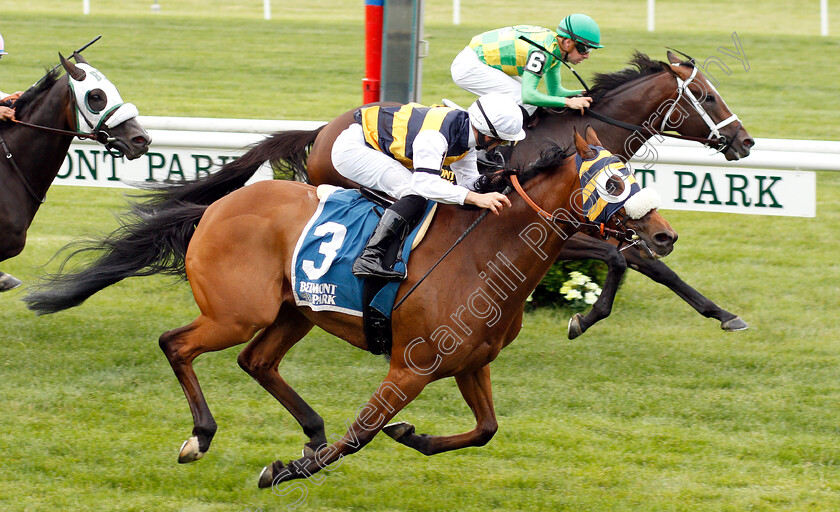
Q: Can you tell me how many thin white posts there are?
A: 5